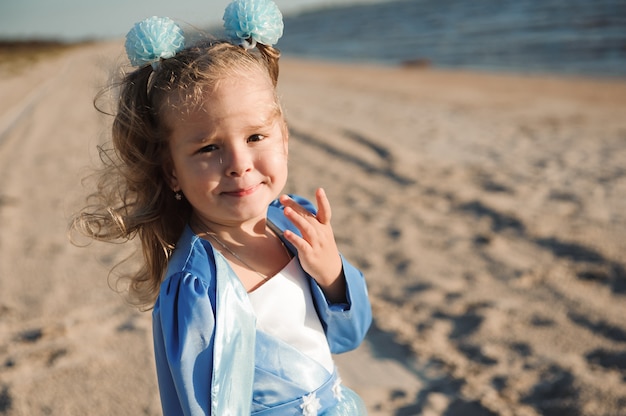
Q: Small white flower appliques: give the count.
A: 2